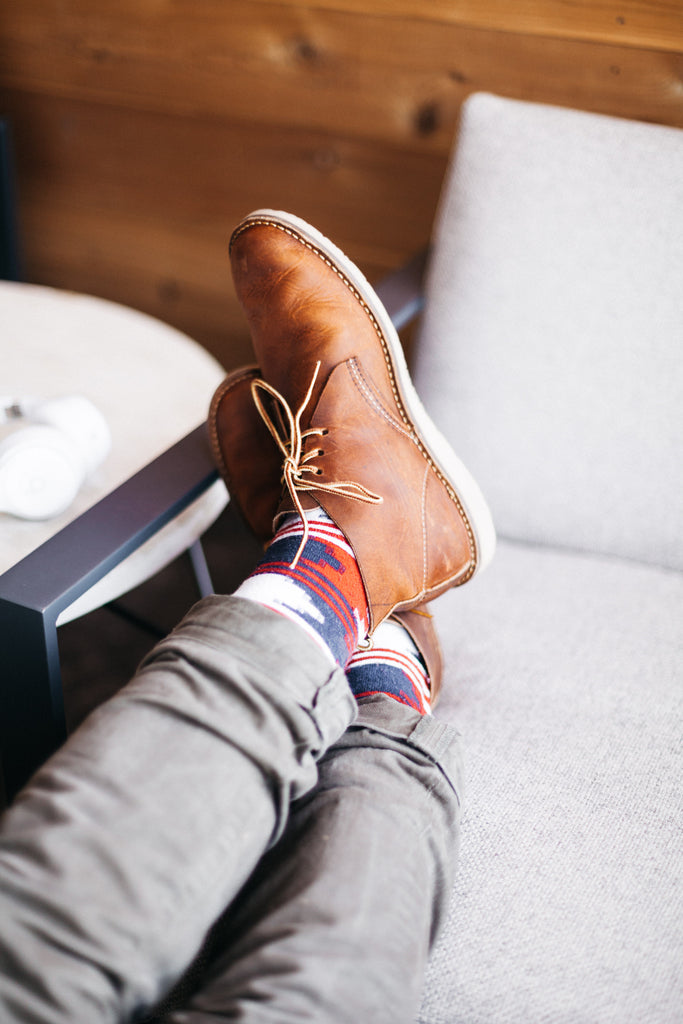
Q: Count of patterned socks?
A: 2